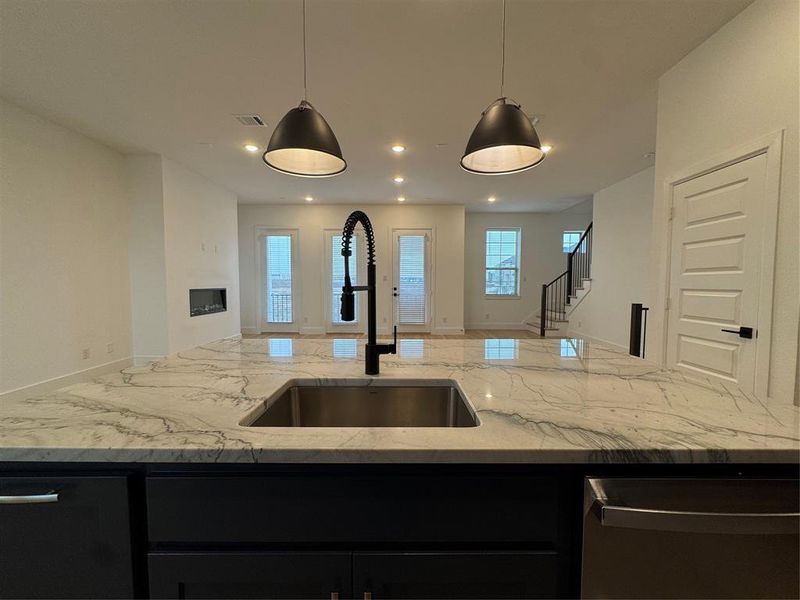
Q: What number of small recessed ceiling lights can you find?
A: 7